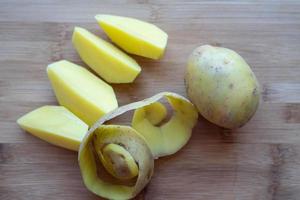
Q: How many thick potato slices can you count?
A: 4